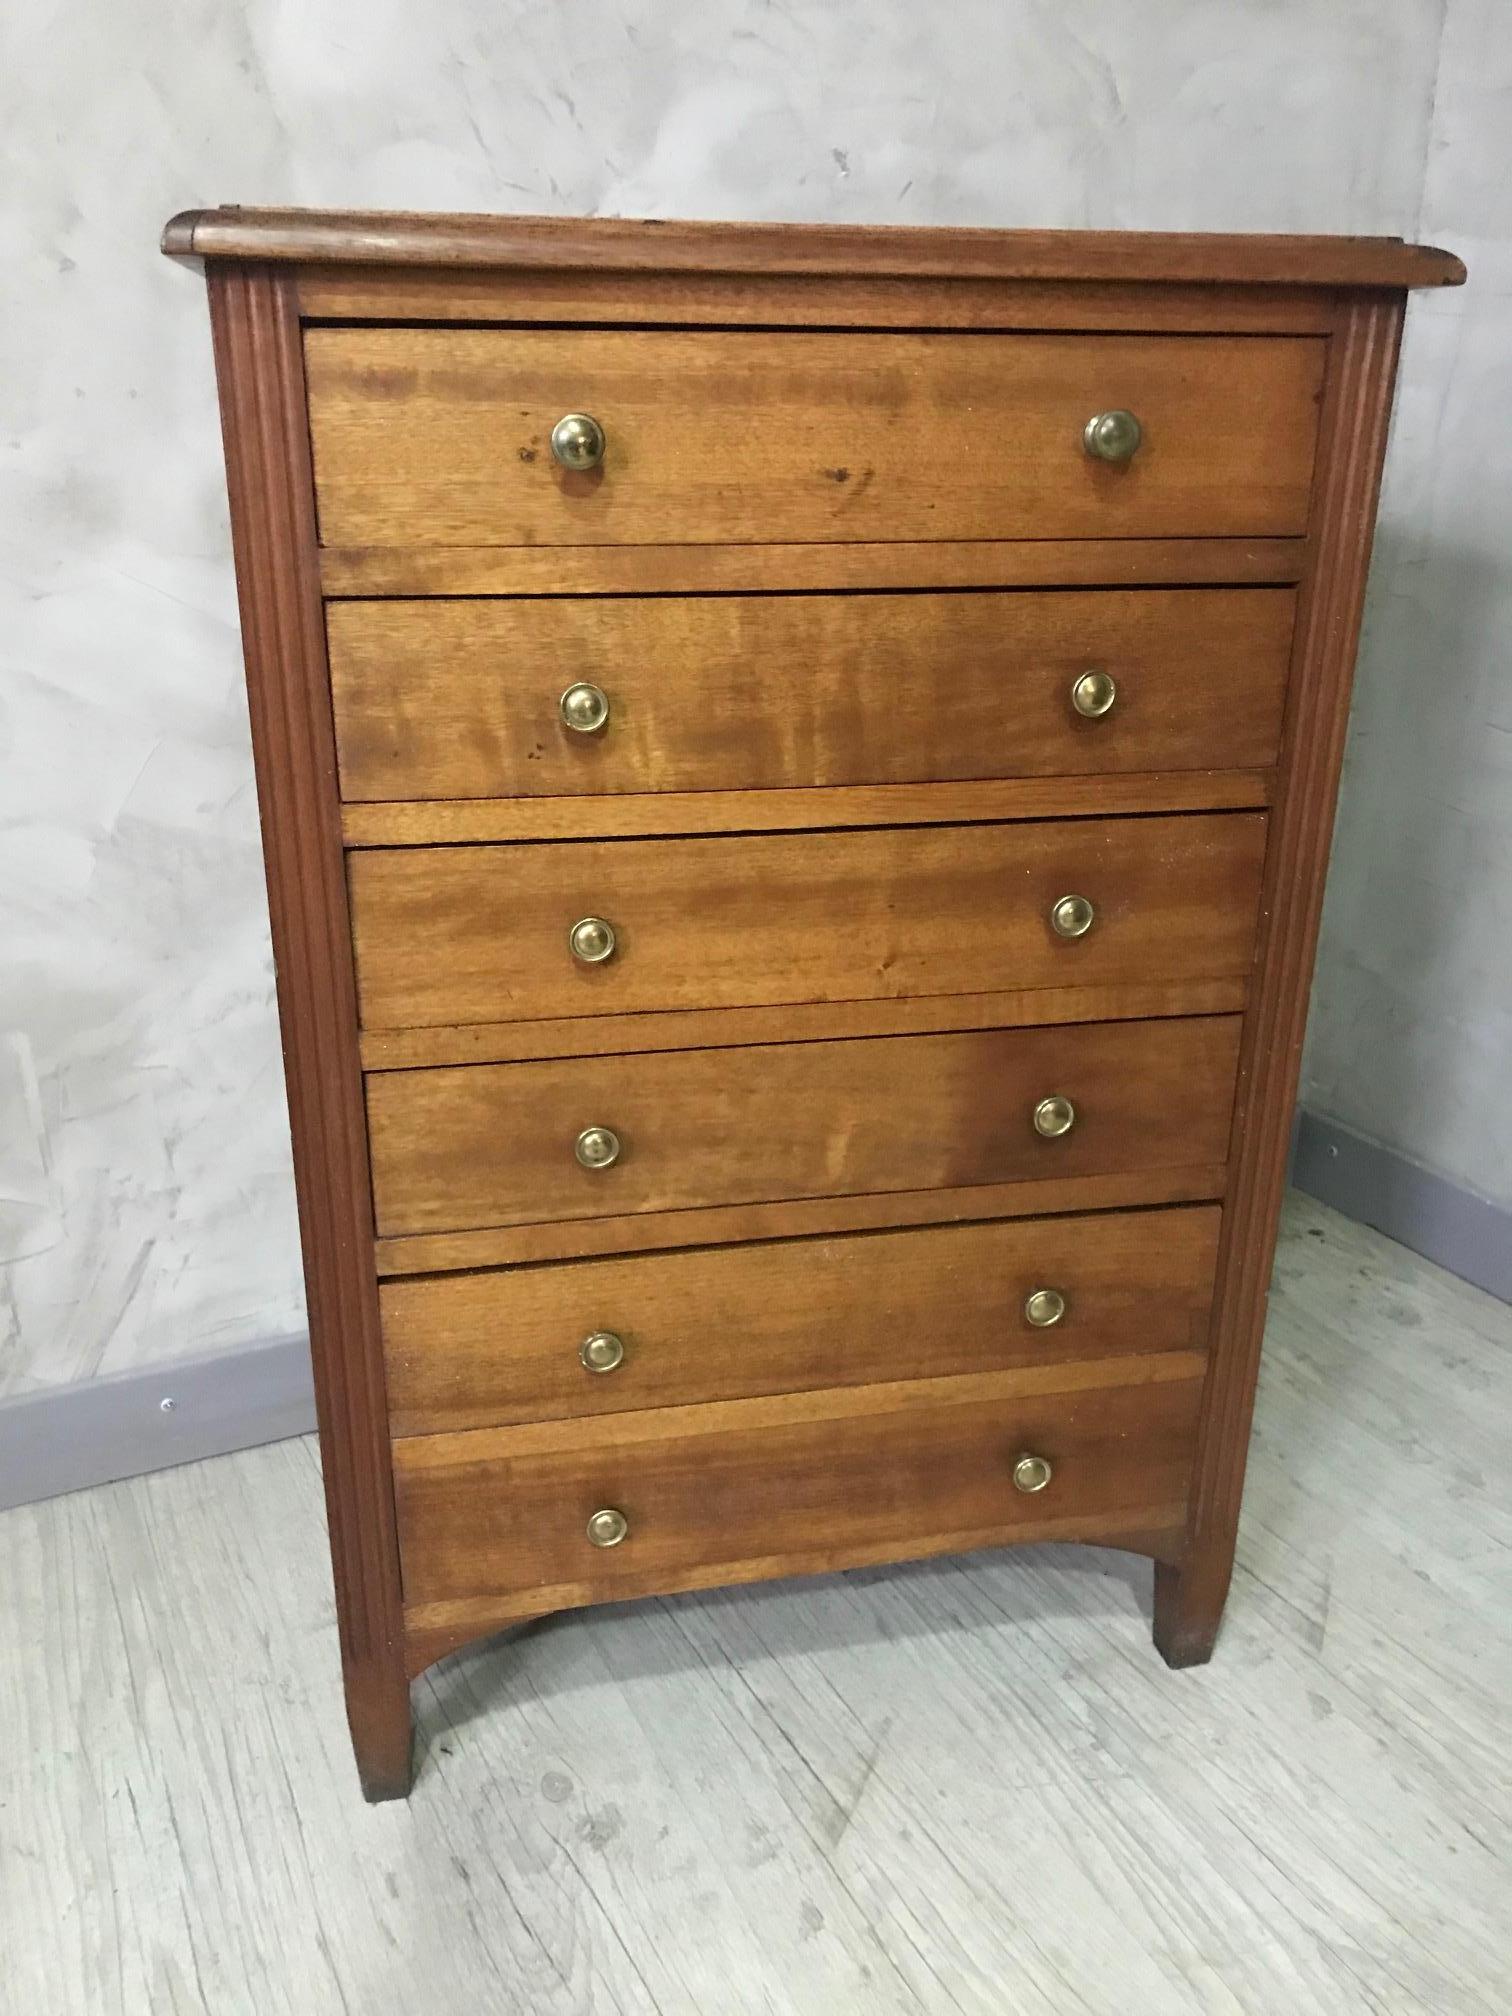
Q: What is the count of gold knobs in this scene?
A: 12